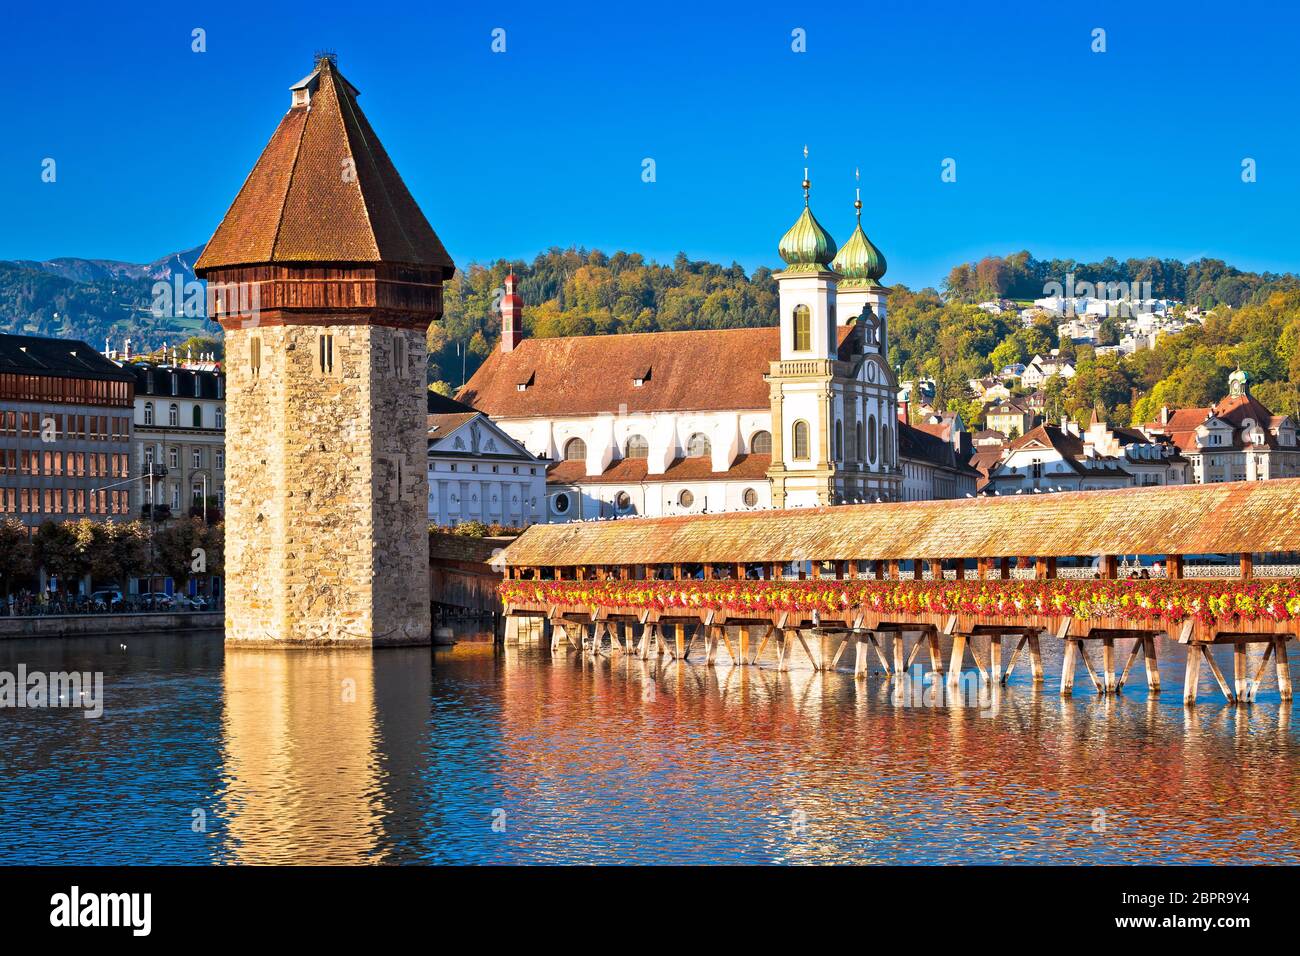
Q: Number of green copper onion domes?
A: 2